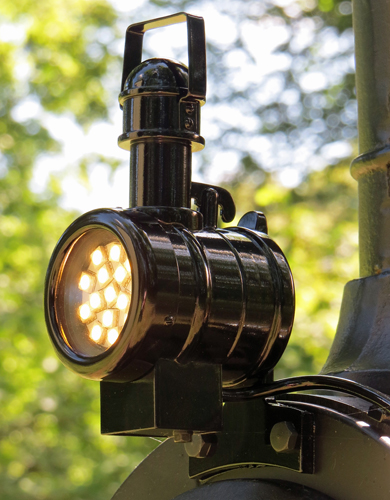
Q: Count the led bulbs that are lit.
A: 14